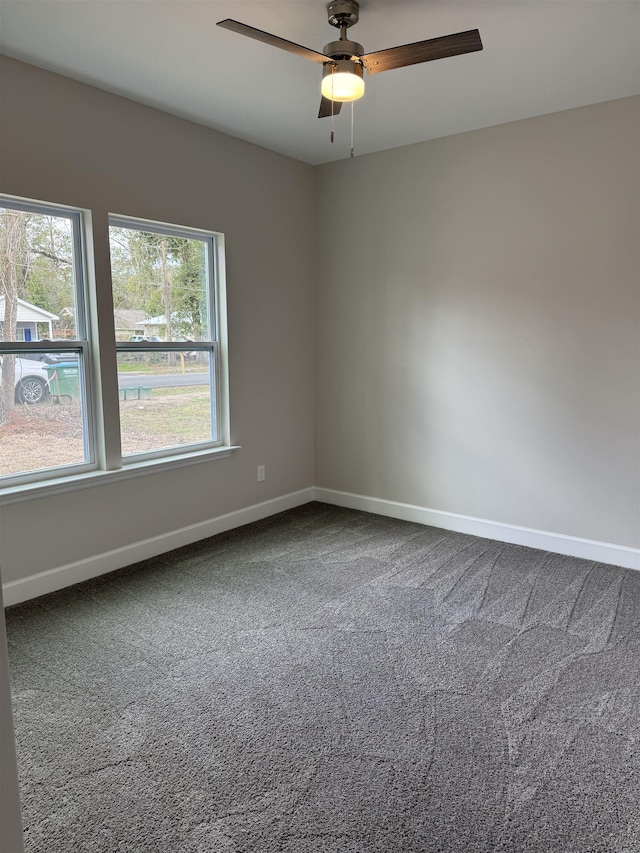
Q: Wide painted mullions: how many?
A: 1